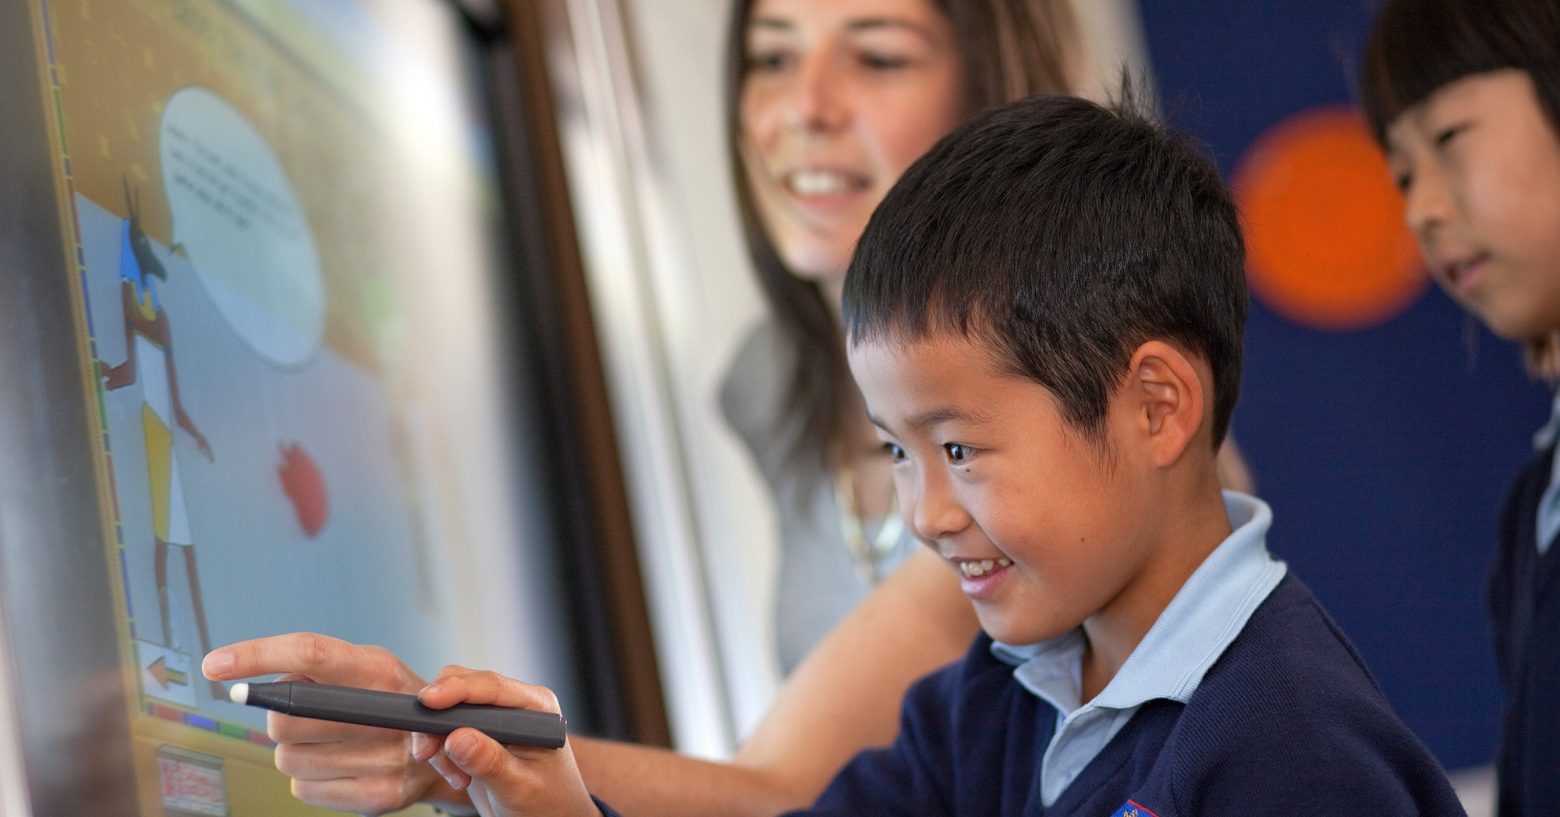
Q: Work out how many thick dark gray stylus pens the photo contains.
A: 1